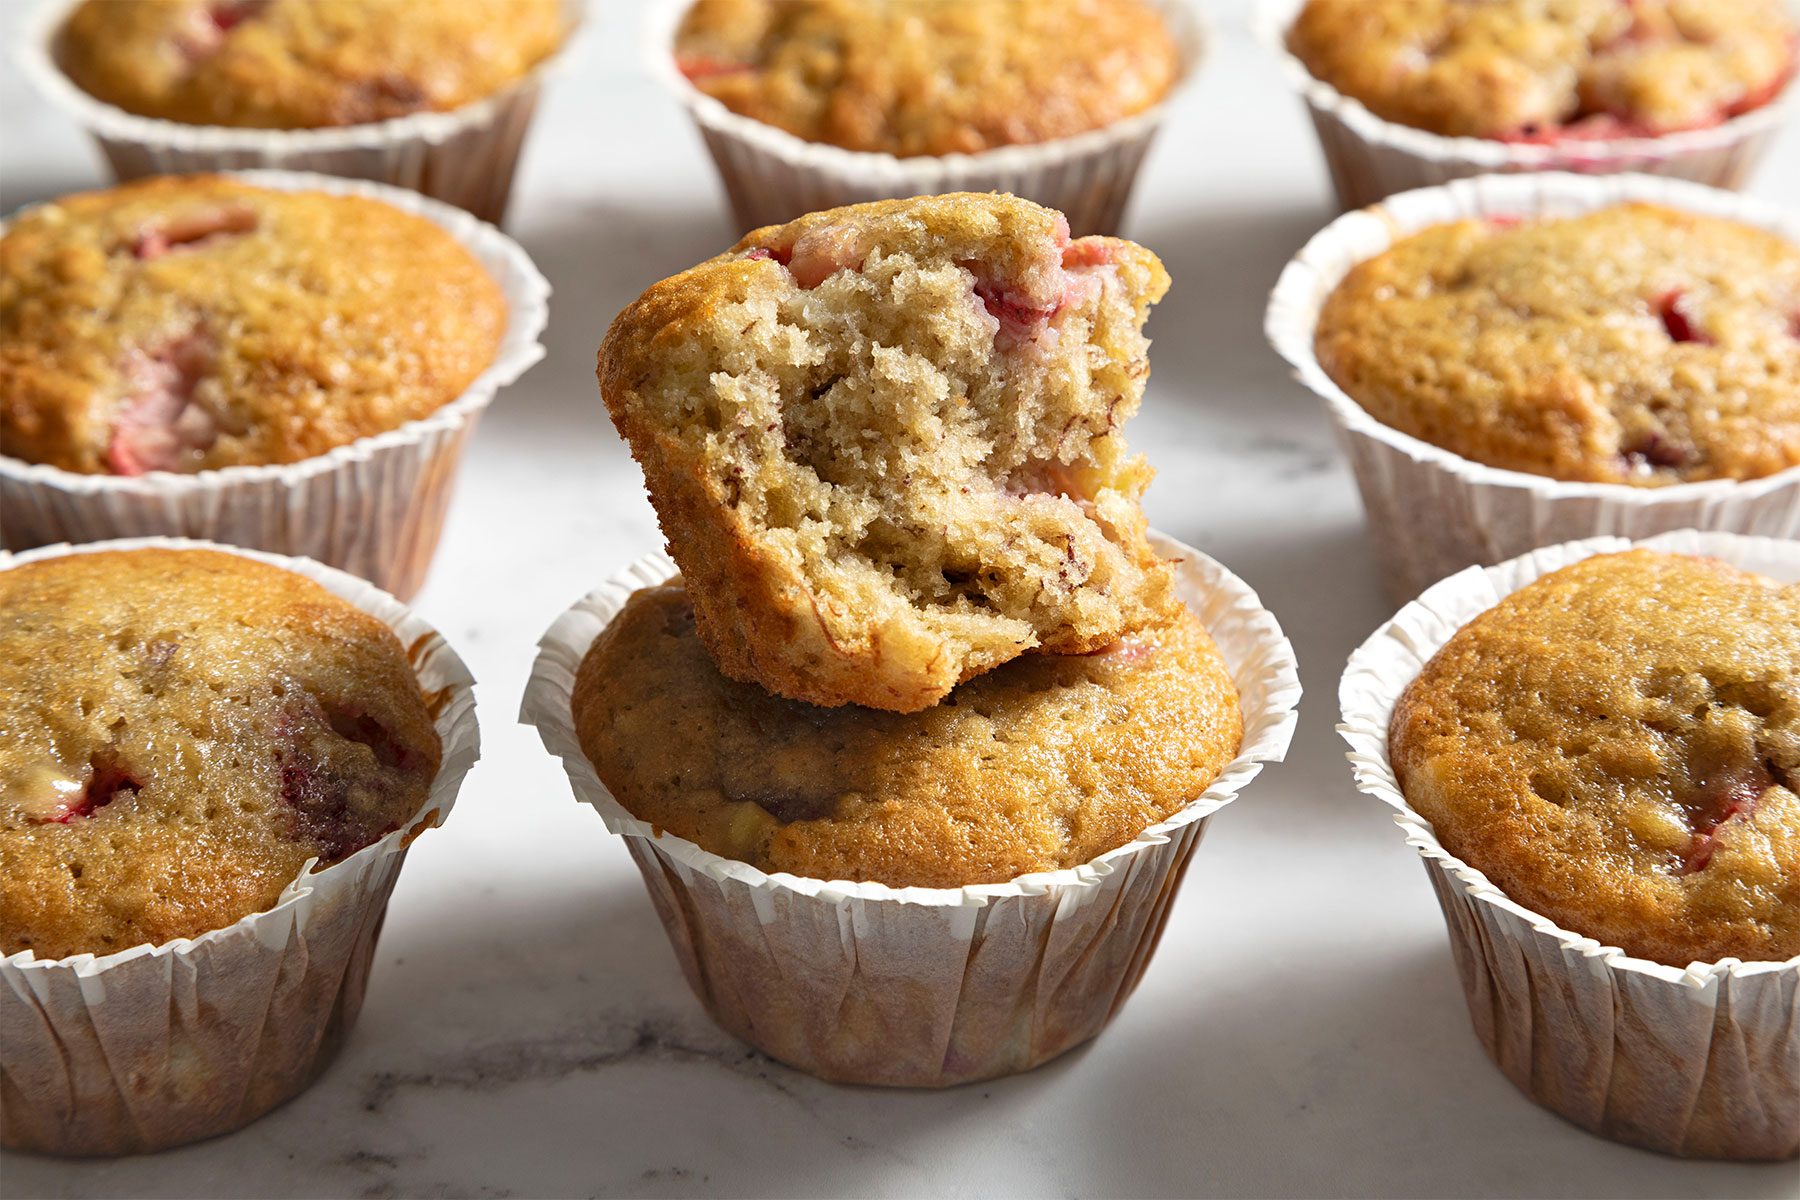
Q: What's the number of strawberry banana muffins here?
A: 9